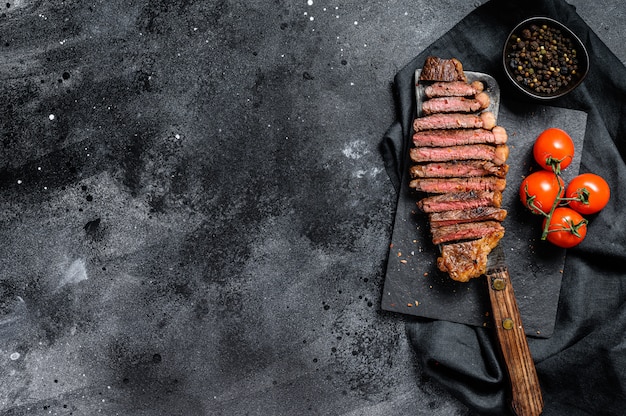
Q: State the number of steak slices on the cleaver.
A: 12